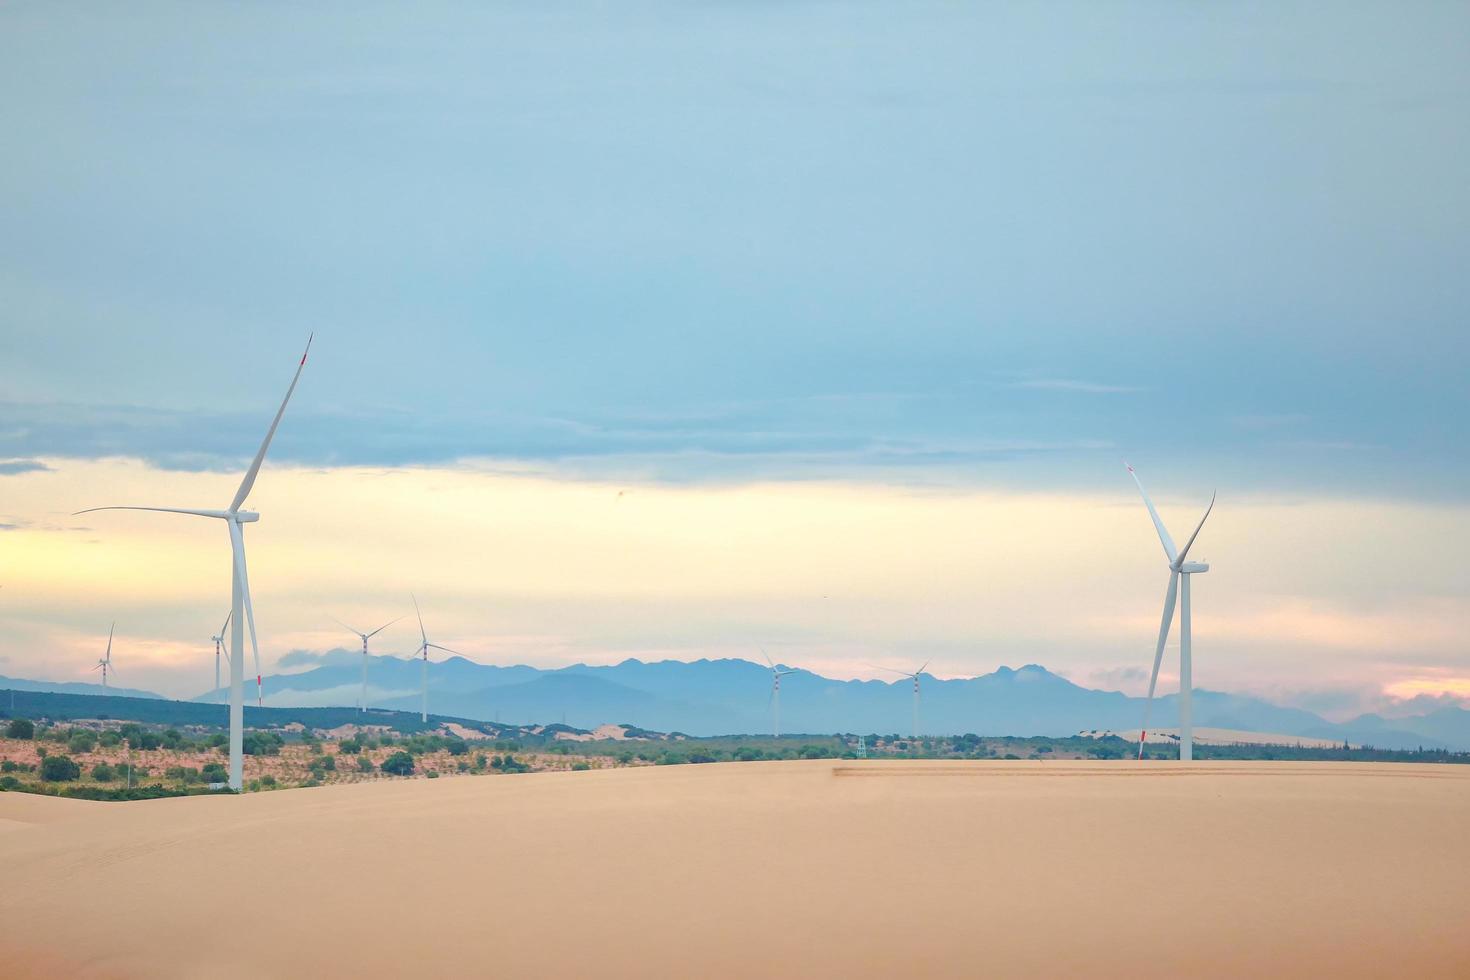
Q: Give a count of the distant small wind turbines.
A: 6